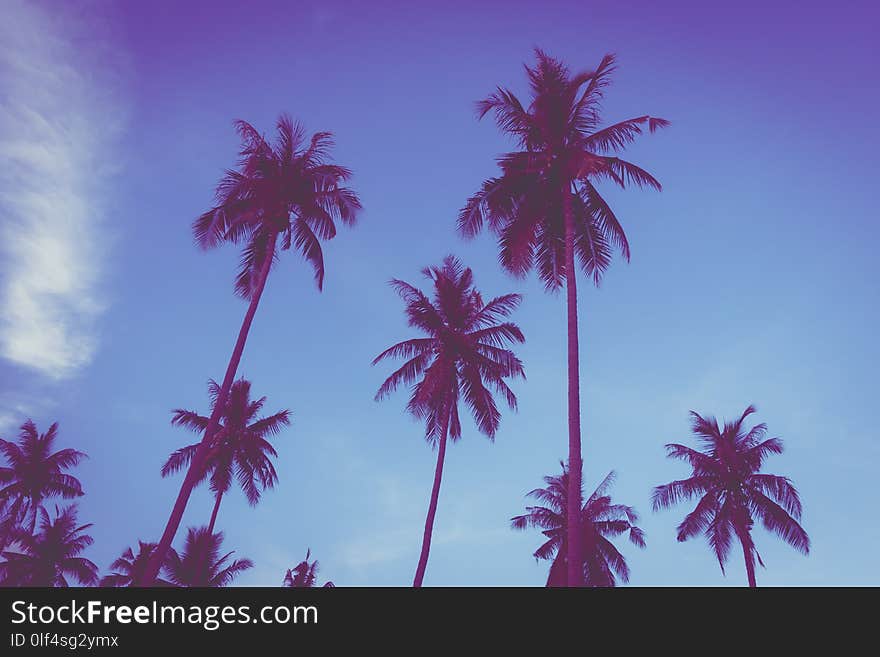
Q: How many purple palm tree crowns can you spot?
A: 11